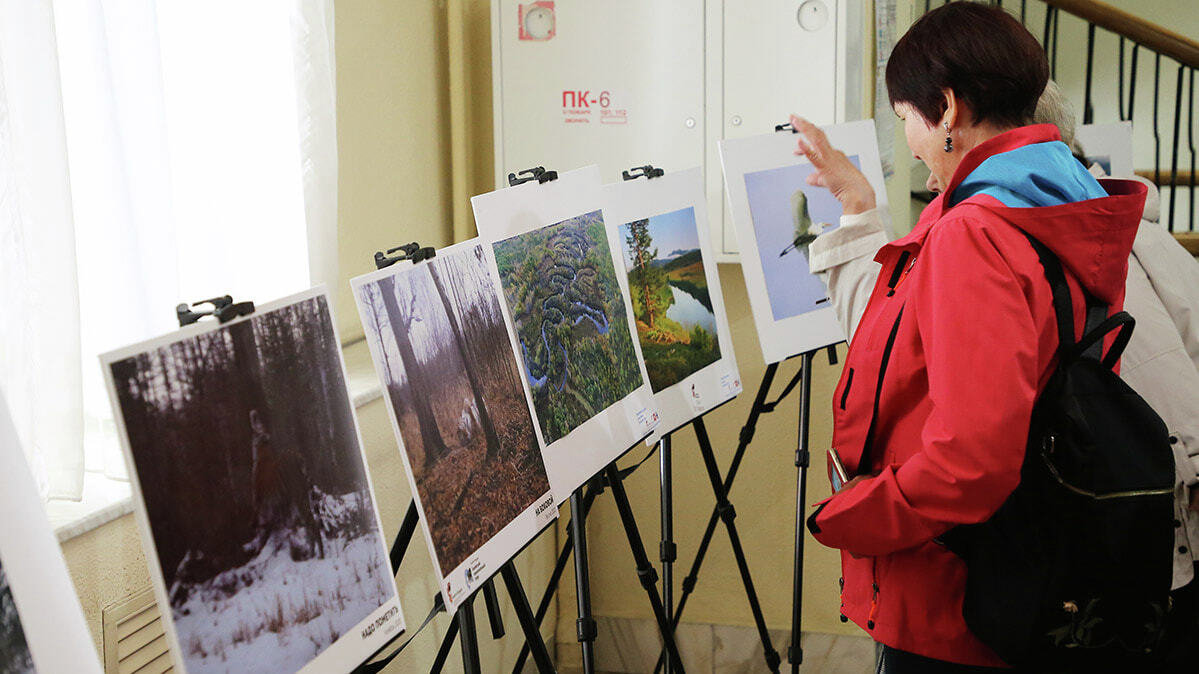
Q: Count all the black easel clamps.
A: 5